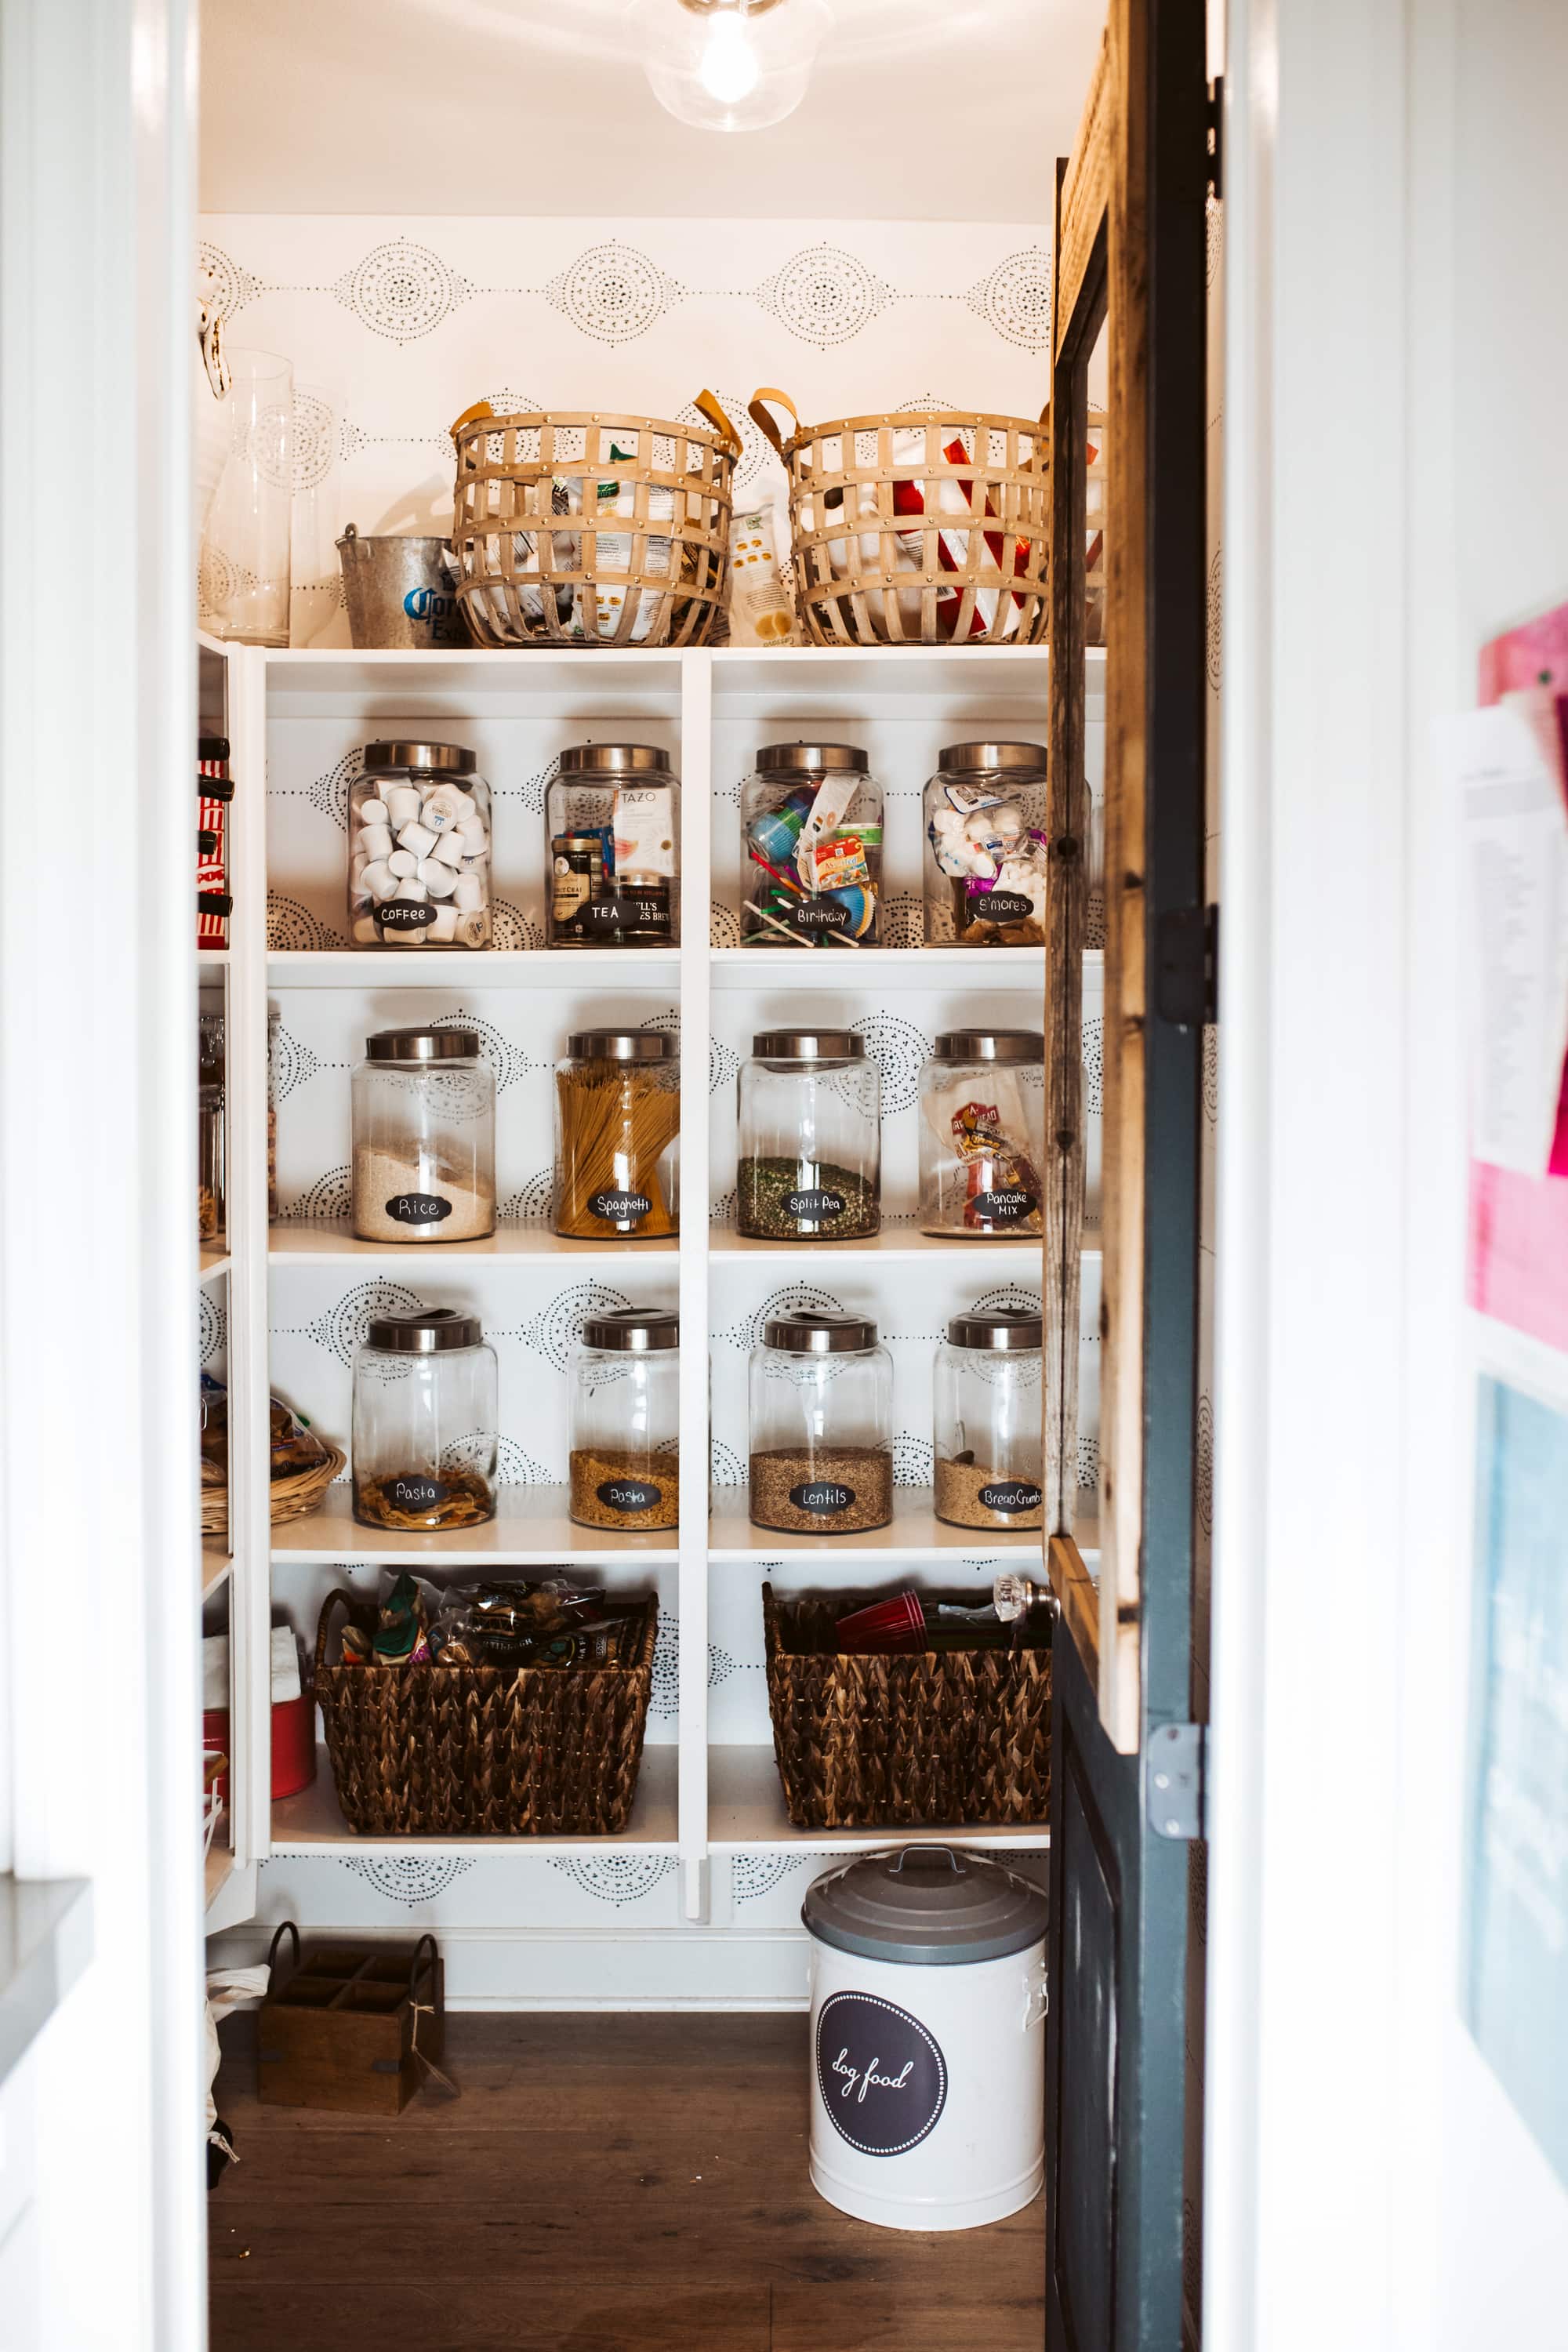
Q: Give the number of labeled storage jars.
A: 12